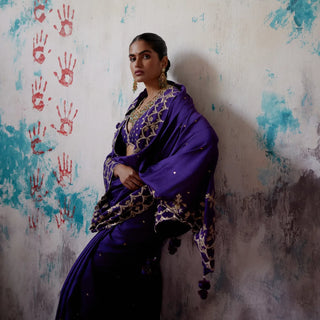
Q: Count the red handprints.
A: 11